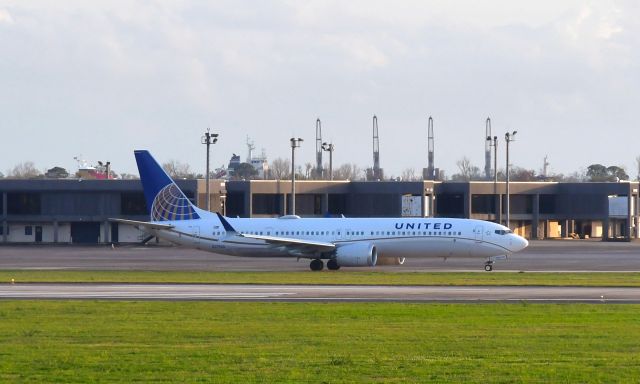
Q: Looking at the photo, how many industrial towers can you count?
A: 4